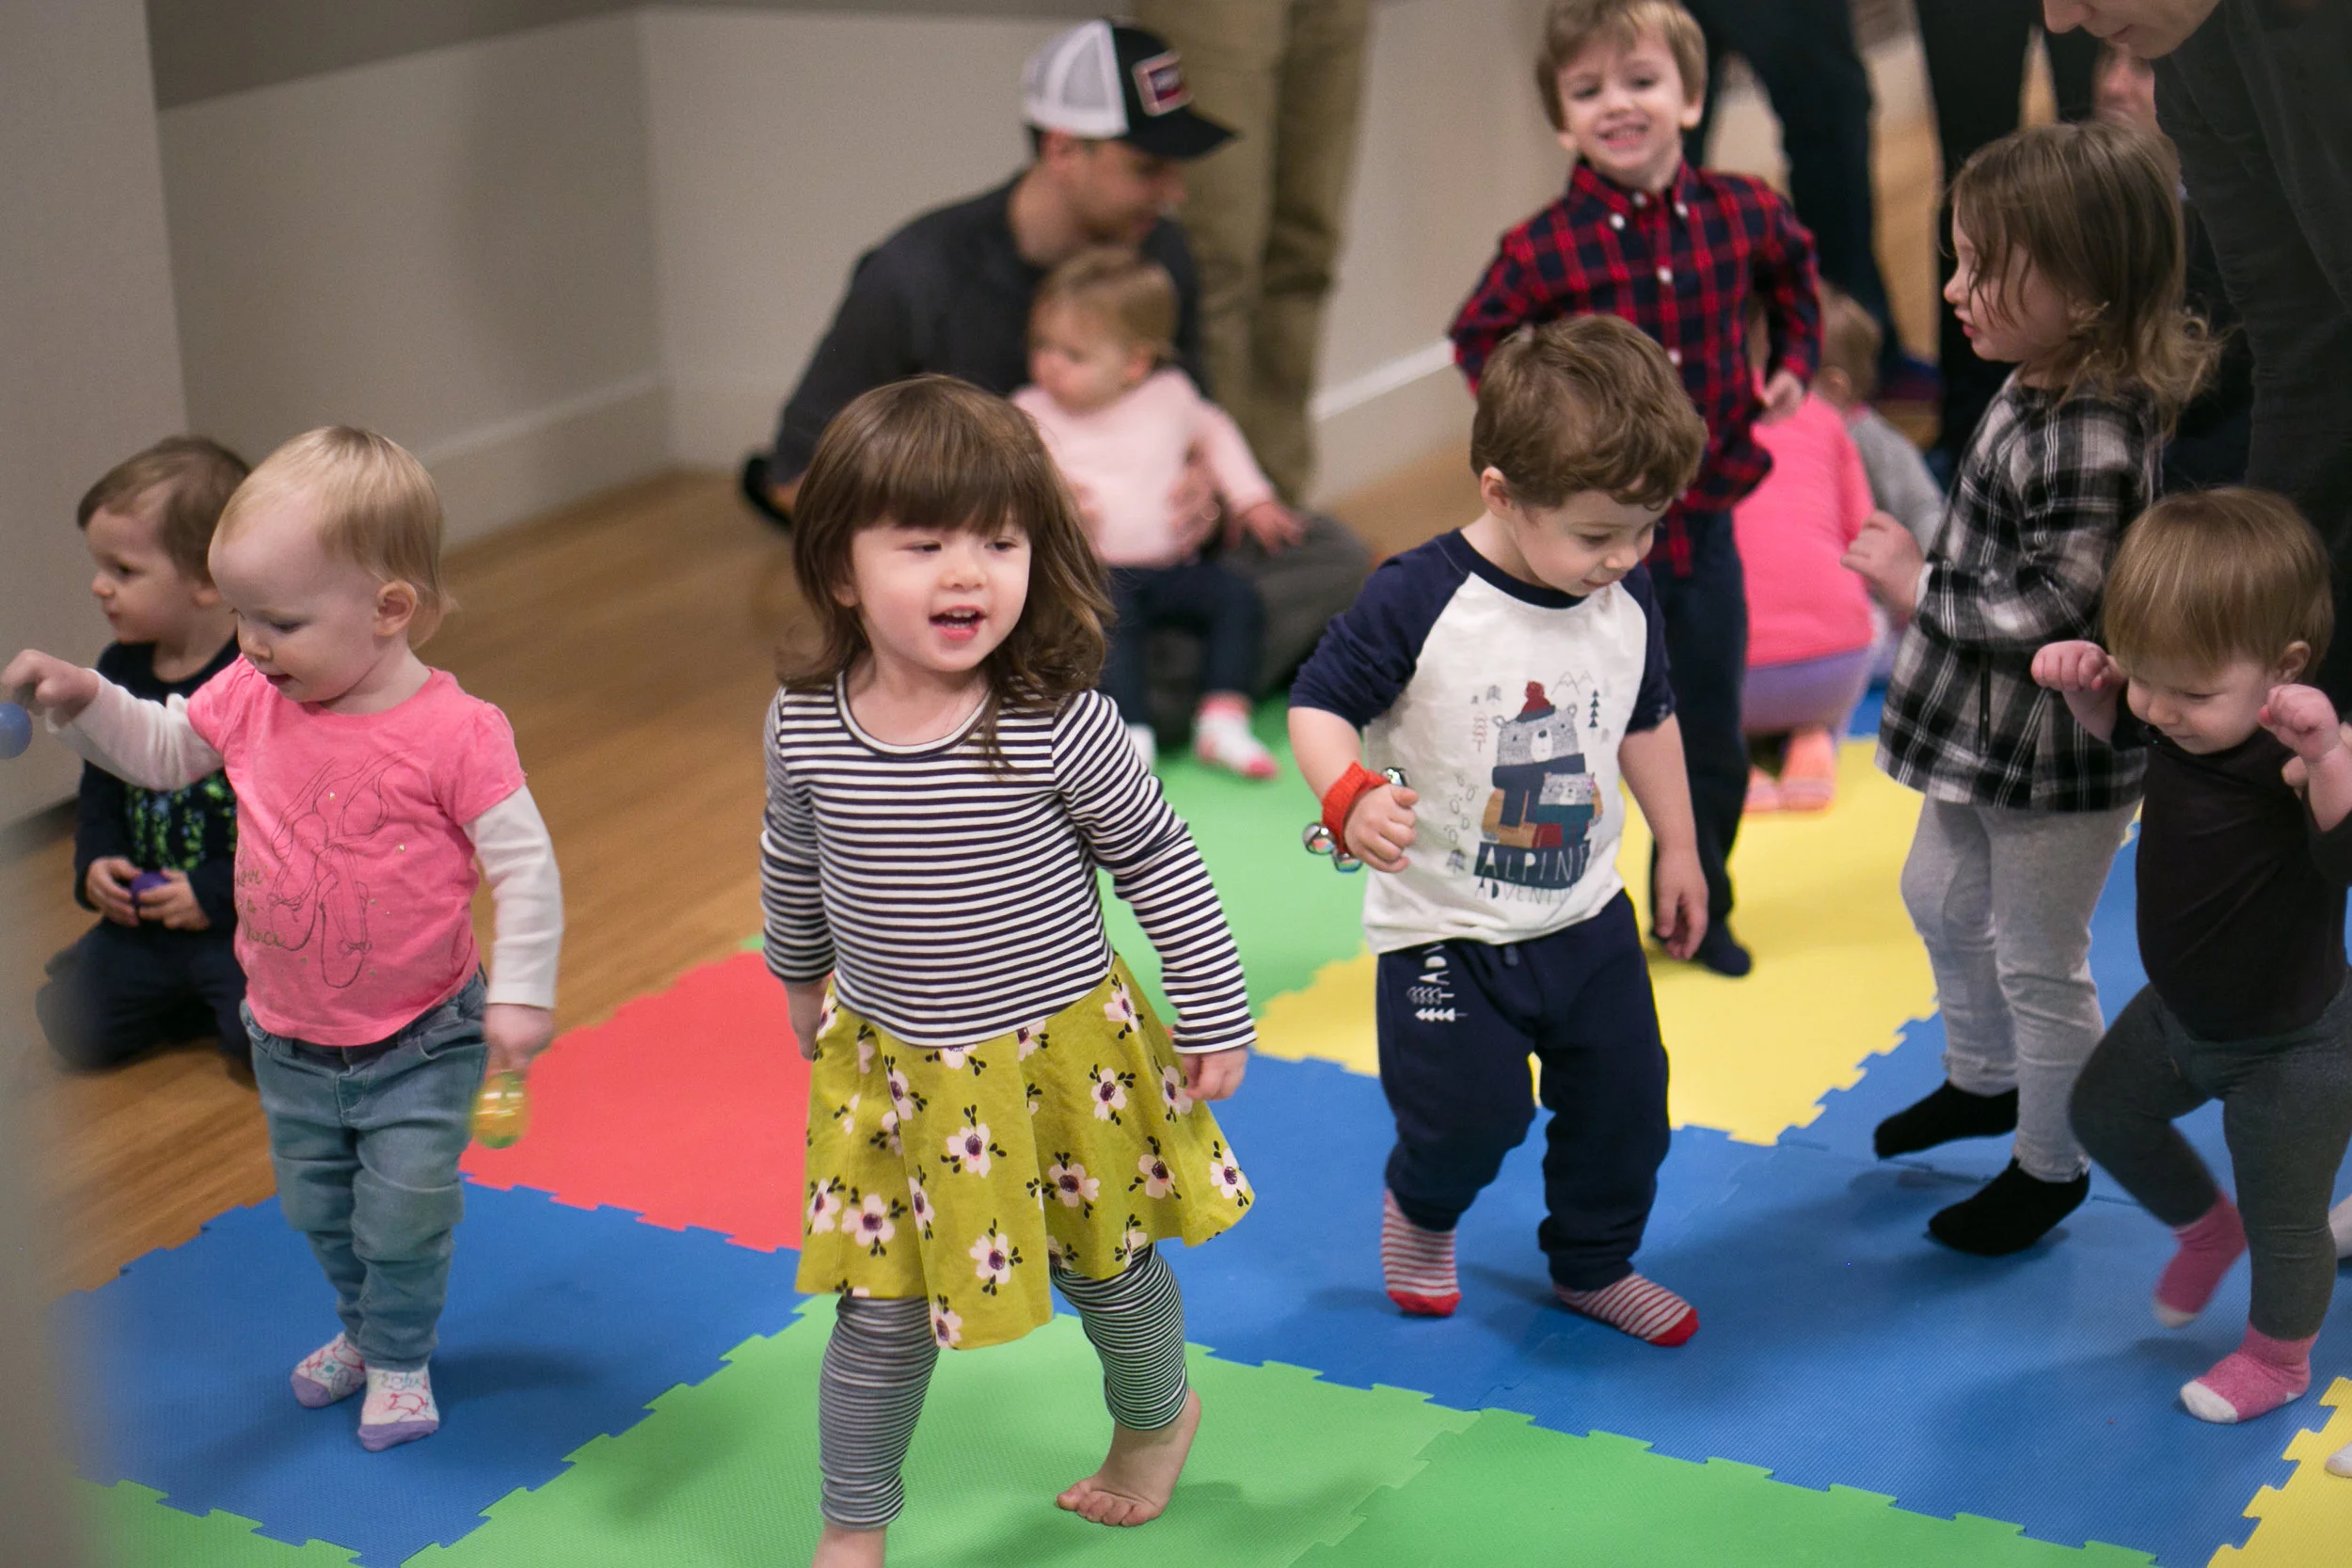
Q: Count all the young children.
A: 10